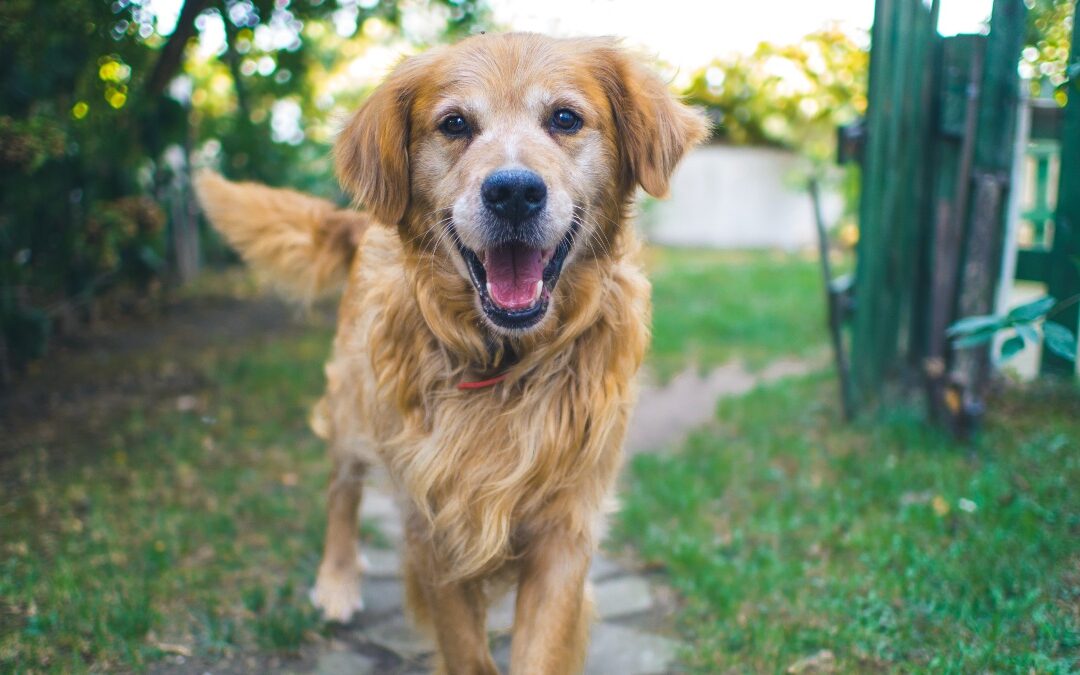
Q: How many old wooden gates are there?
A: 1